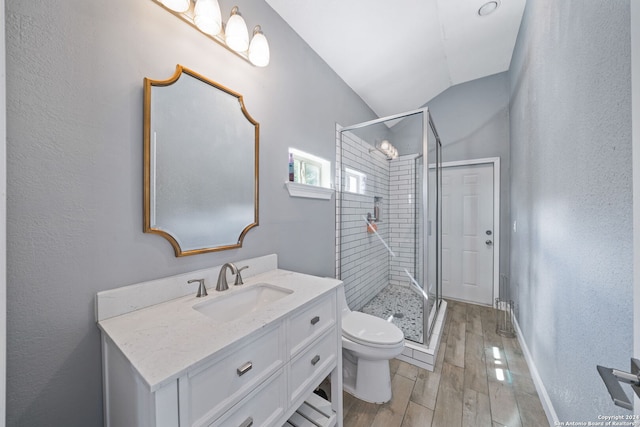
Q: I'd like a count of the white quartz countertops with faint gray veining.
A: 1